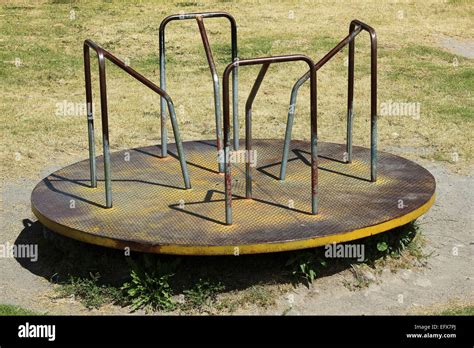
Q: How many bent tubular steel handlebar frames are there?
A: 4